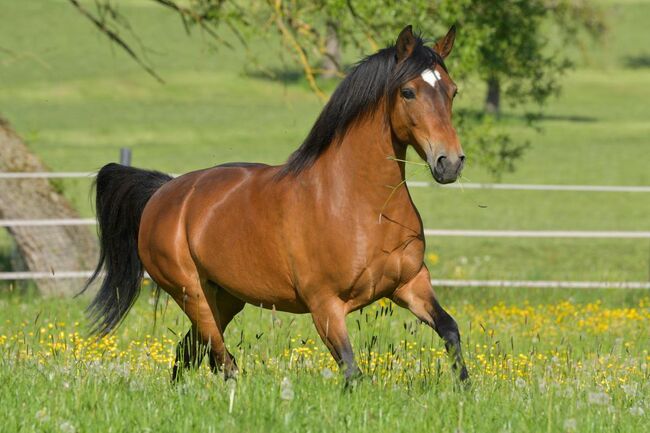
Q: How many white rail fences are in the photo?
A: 3